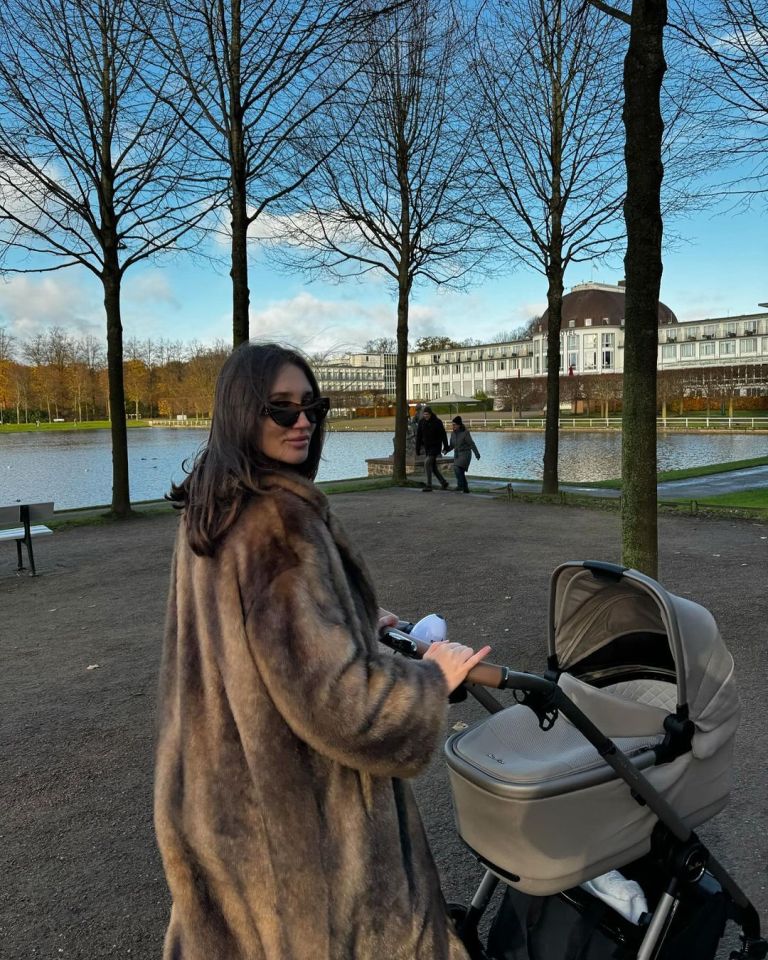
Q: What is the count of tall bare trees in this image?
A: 5